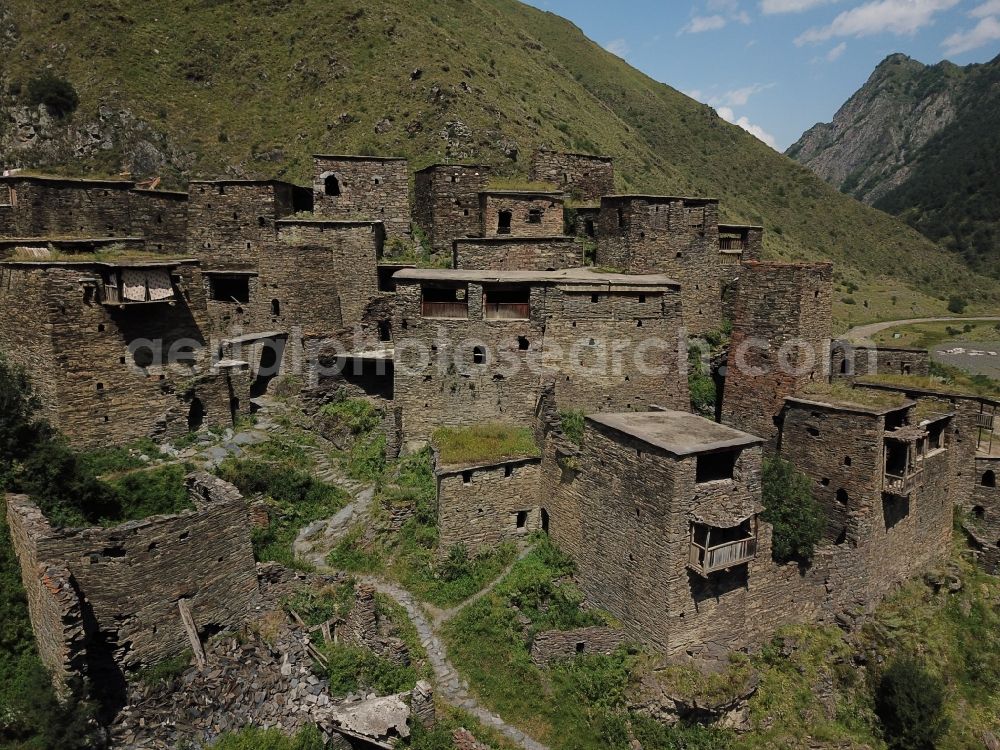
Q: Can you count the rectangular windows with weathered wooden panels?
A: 2